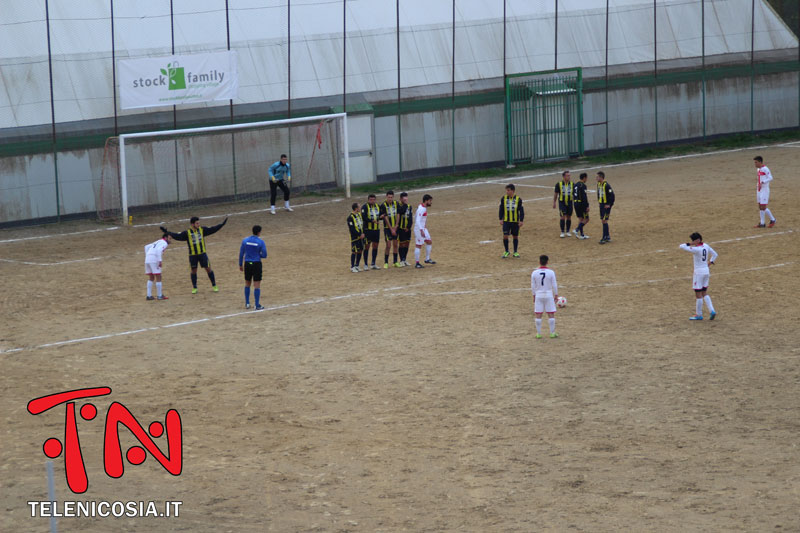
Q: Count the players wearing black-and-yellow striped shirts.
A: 9